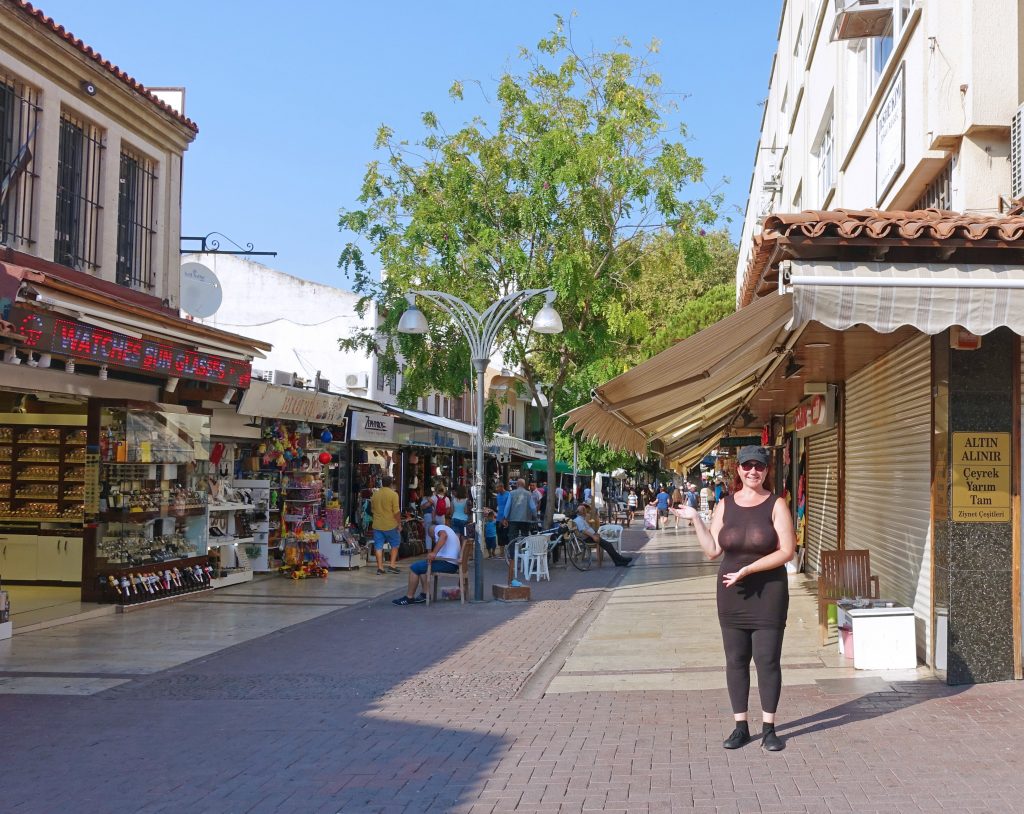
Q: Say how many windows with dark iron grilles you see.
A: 3